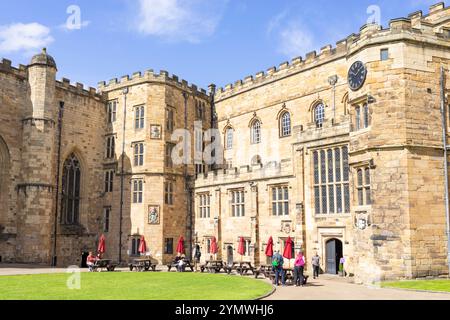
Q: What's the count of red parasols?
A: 7